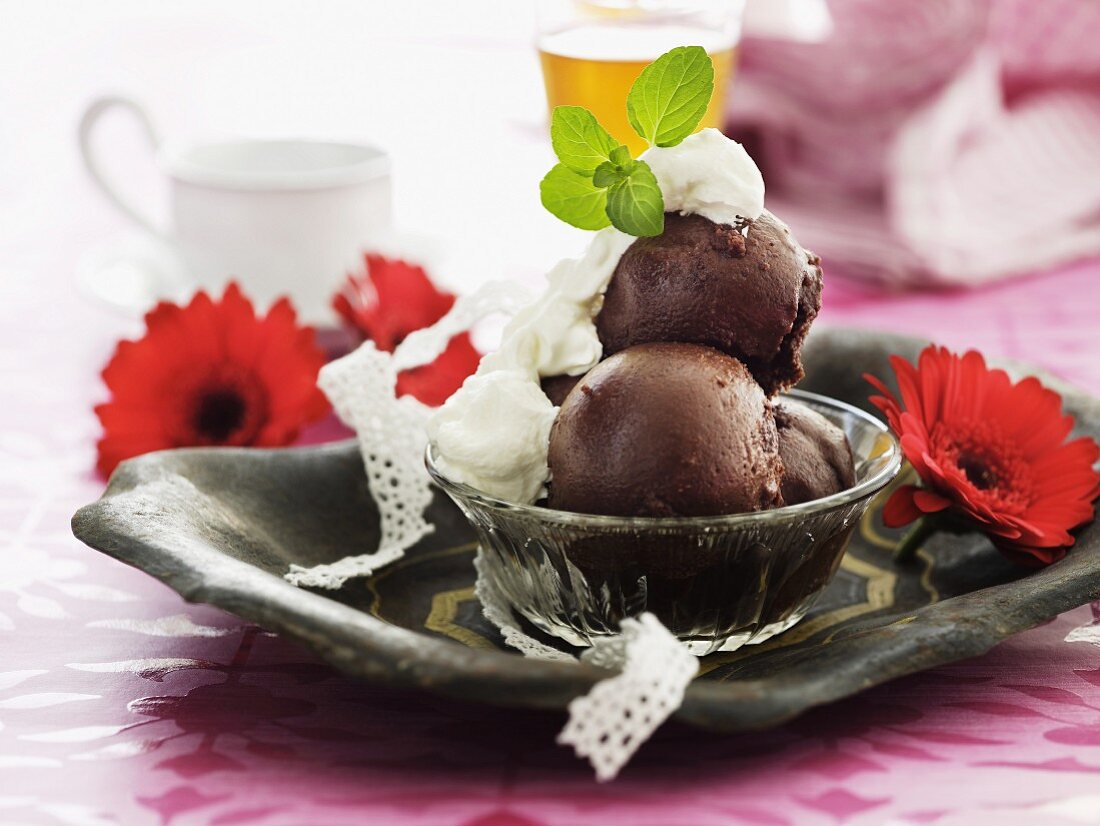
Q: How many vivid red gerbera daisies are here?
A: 3